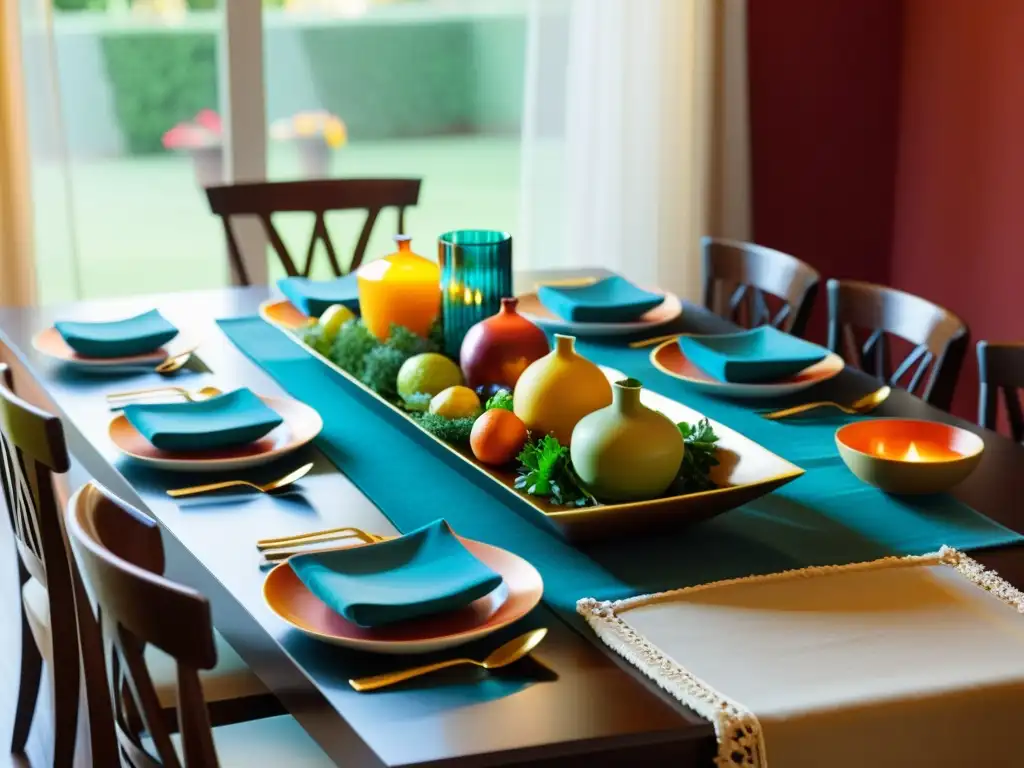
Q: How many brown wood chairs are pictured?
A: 6